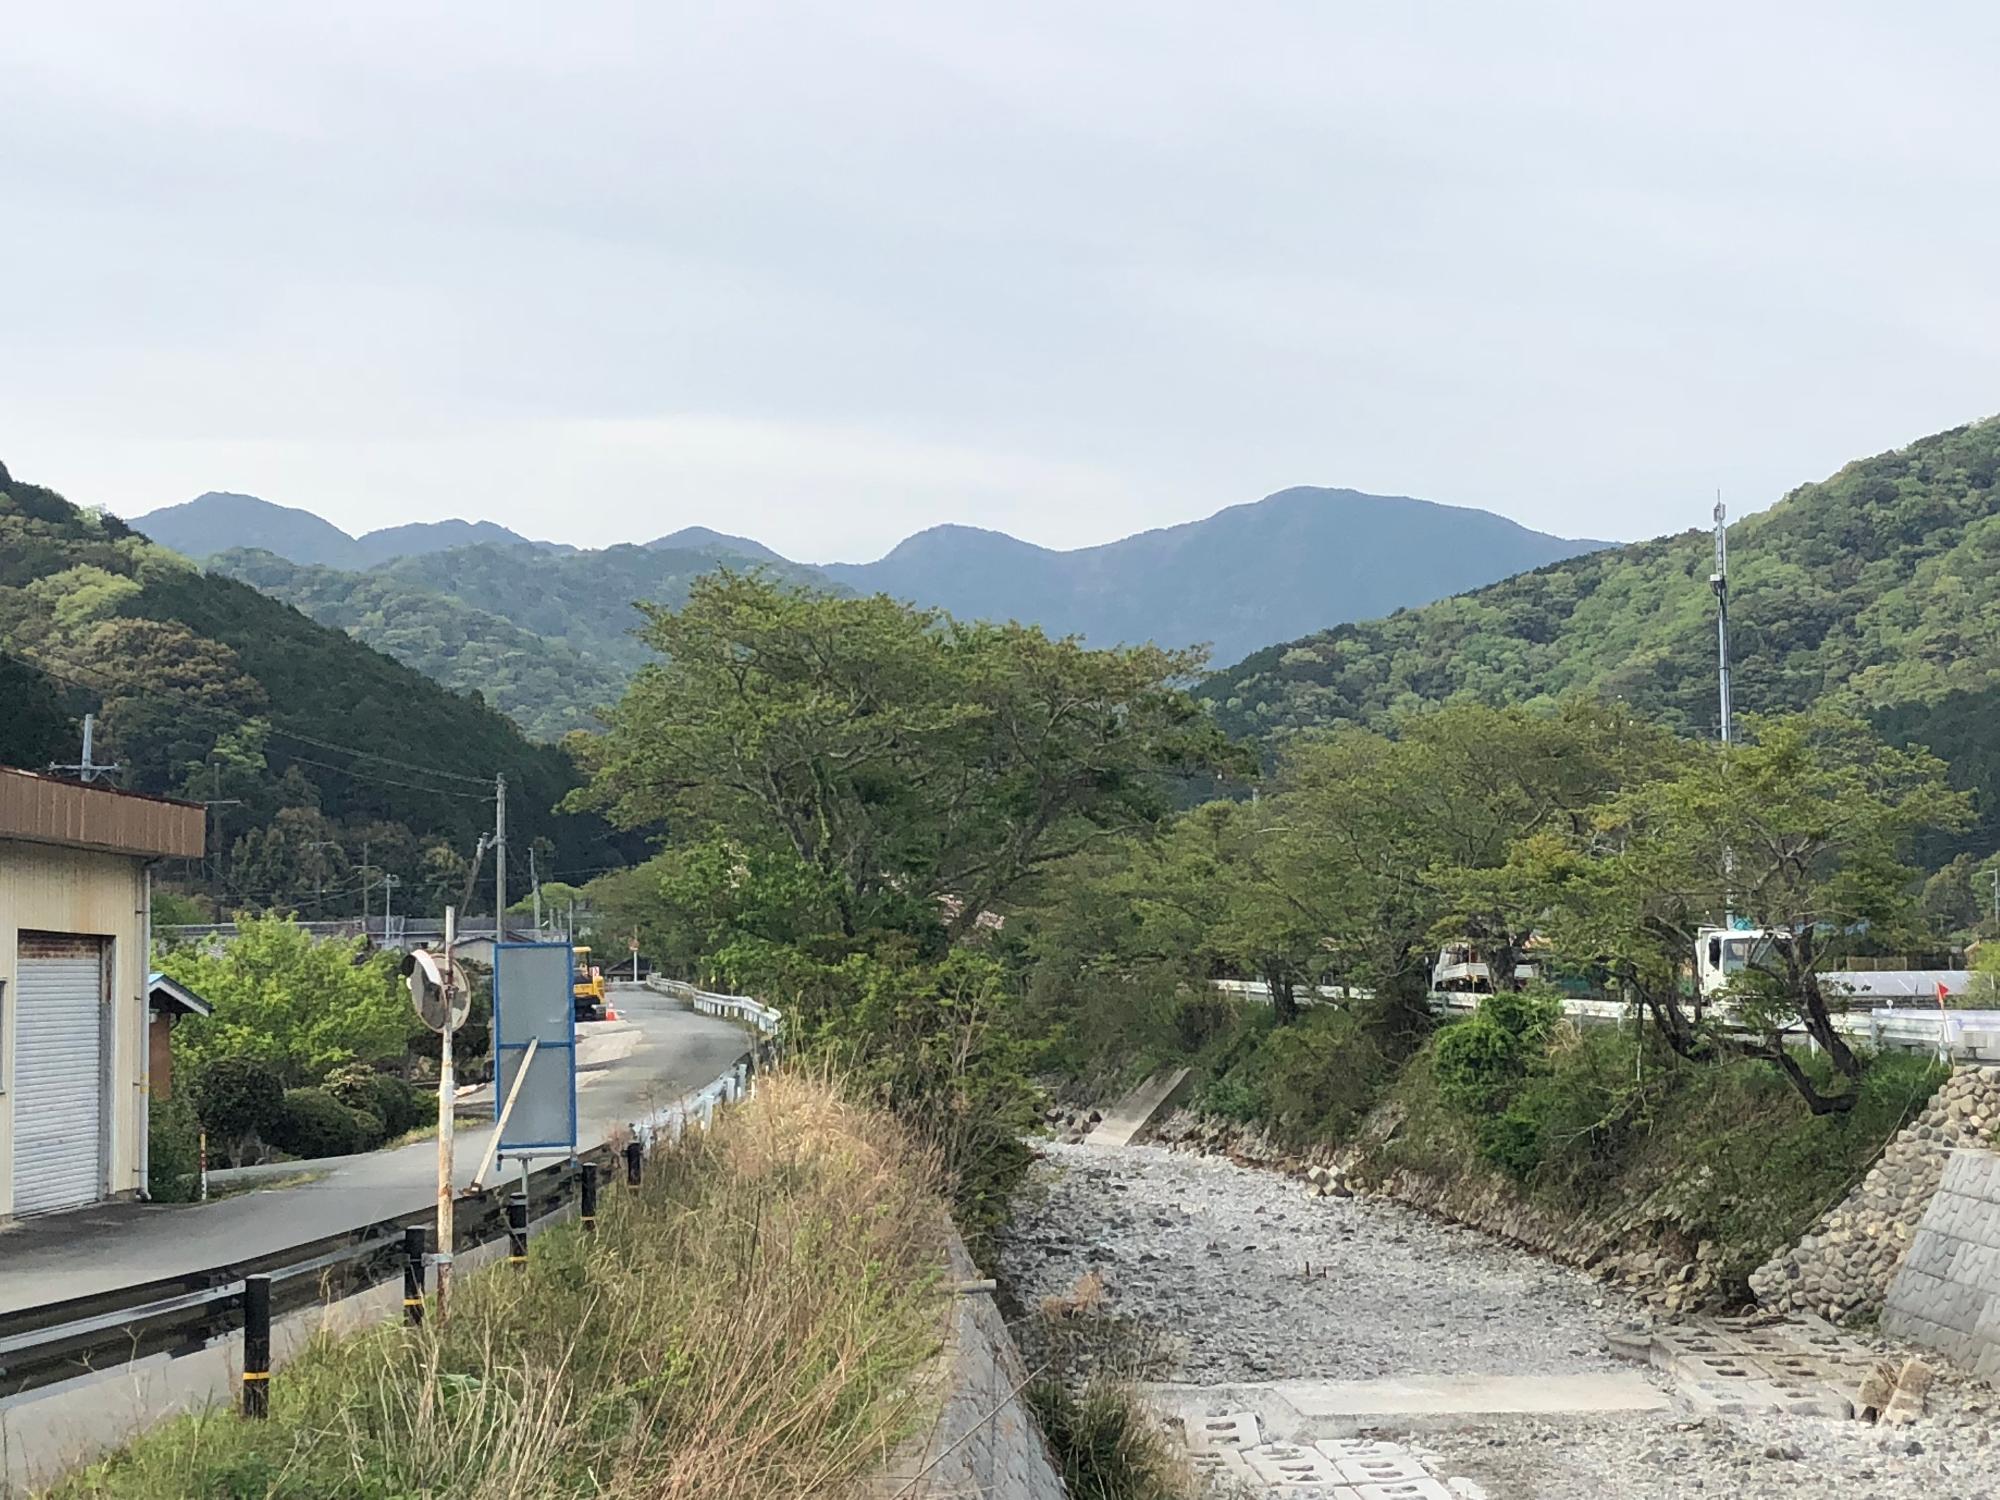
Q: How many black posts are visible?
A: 5